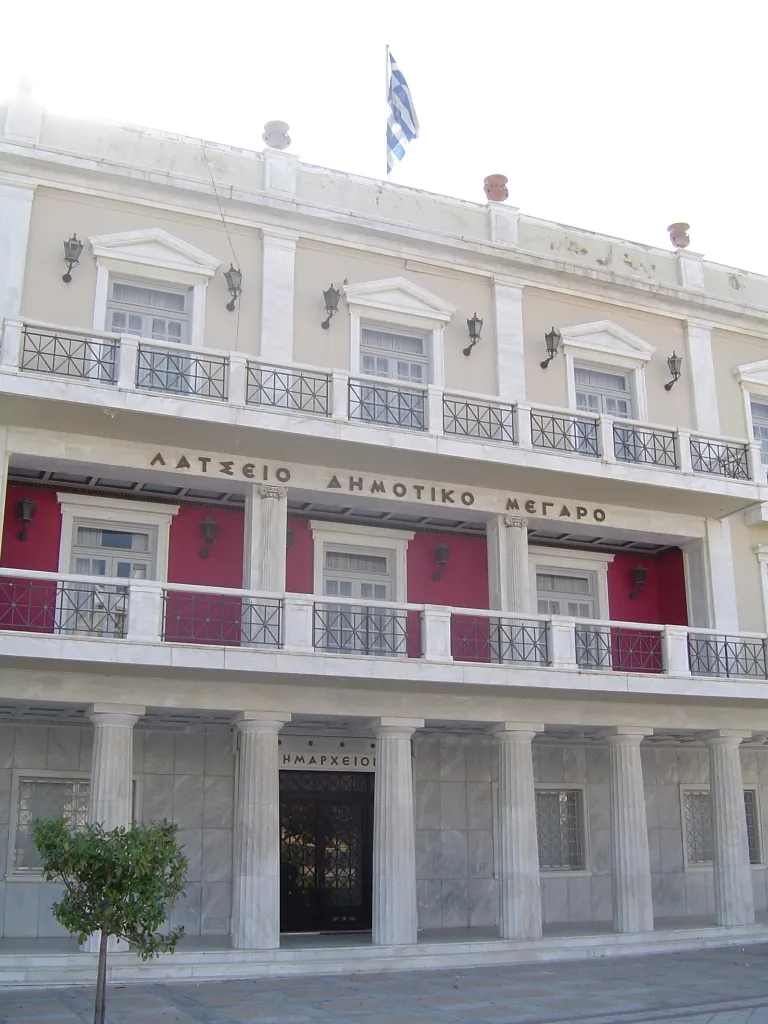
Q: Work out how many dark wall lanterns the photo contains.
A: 11